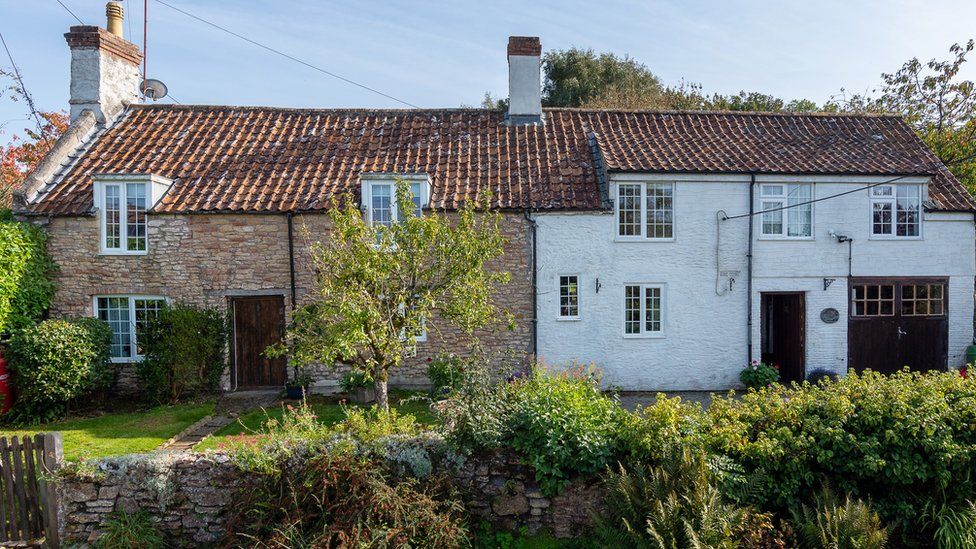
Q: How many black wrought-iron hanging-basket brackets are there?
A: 3